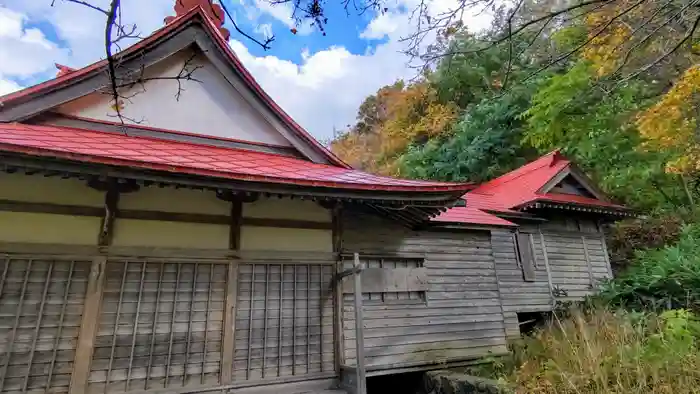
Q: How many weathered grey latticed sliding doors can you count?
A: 3